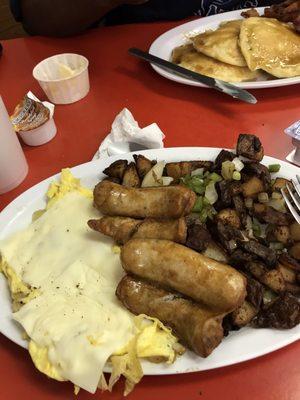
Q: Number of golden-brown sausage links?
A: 4